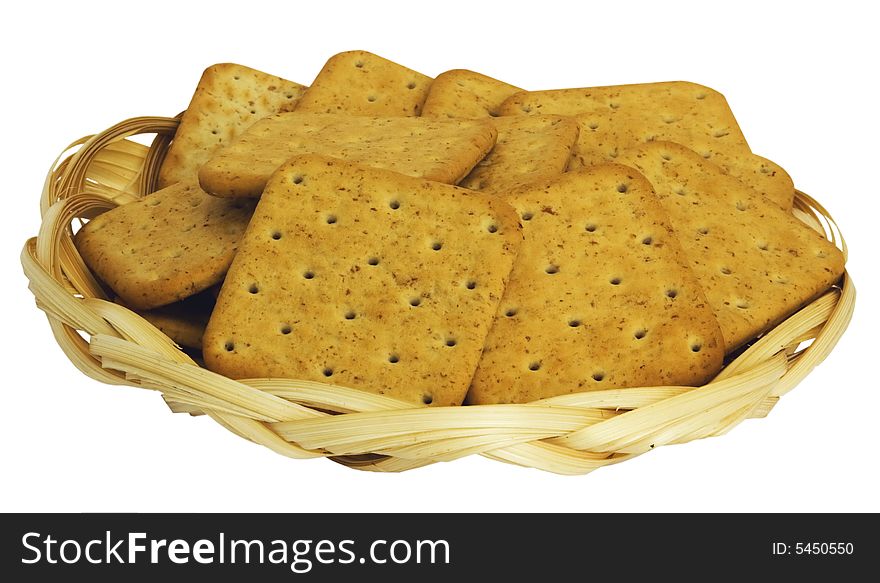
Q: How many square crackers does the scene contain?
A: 12